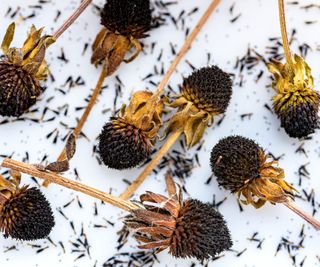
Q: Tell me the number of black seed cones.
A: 8